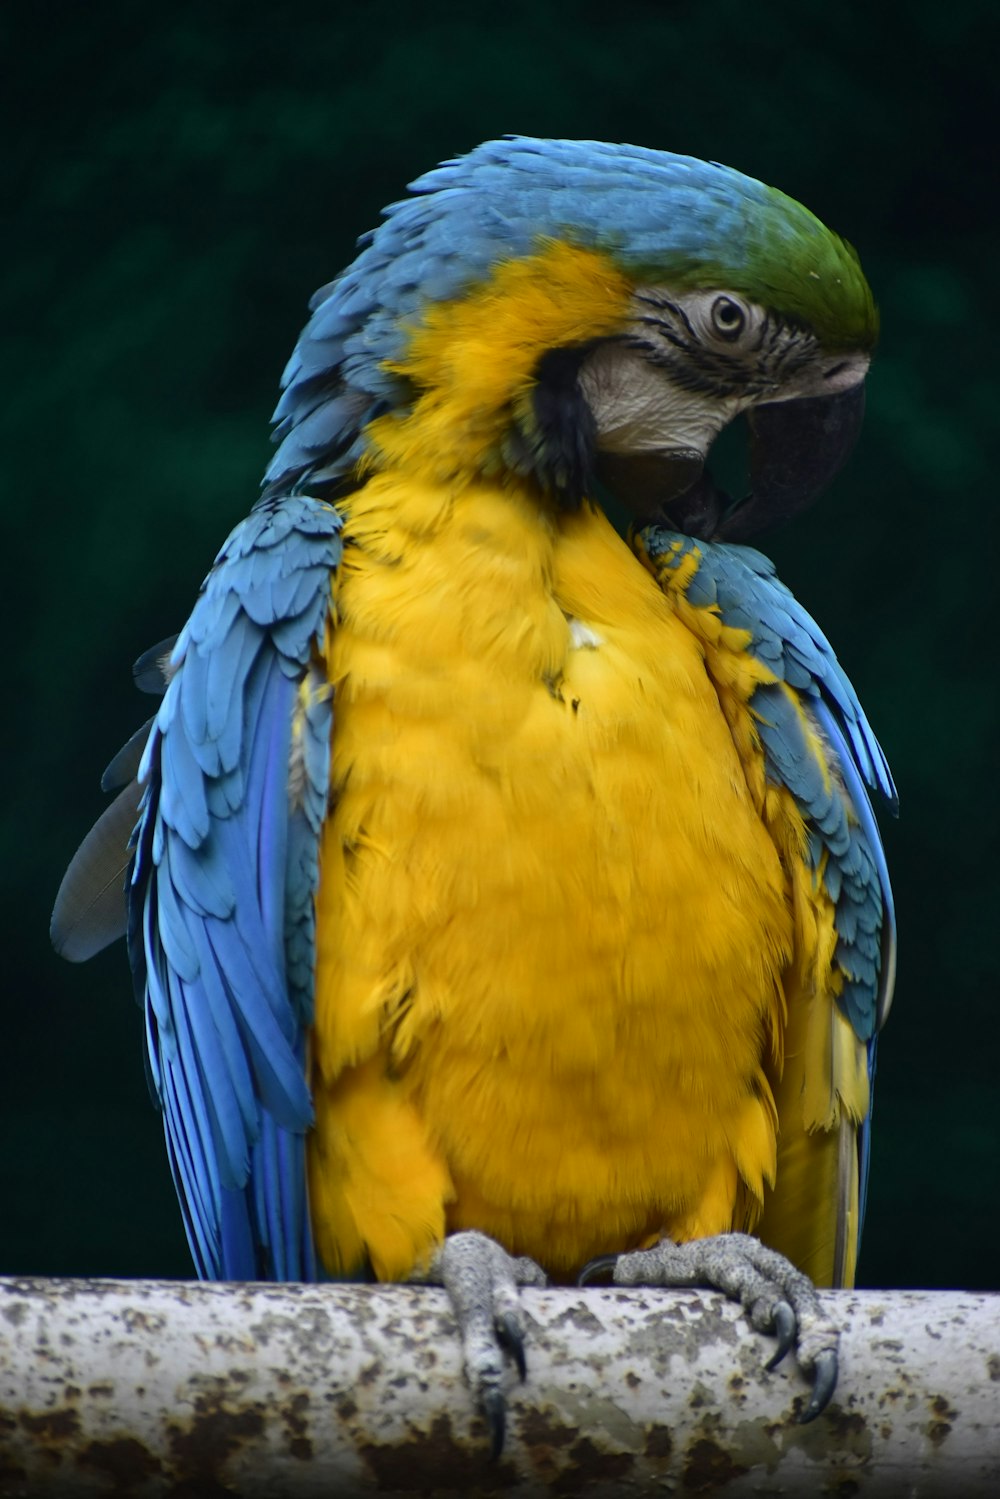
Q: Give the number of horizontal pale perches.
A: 1